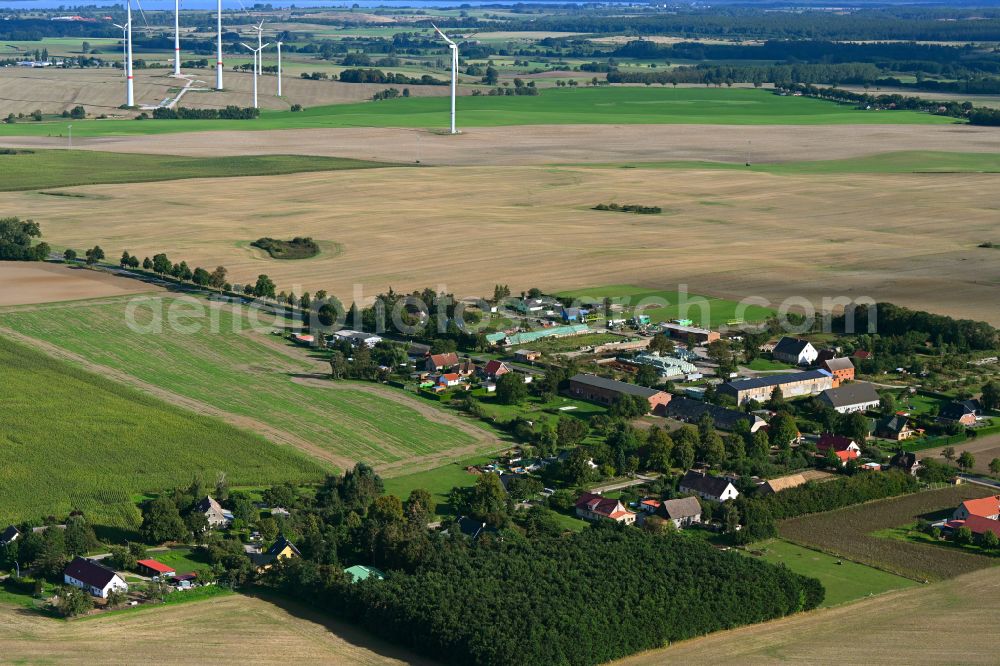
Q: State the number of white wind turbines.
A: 8